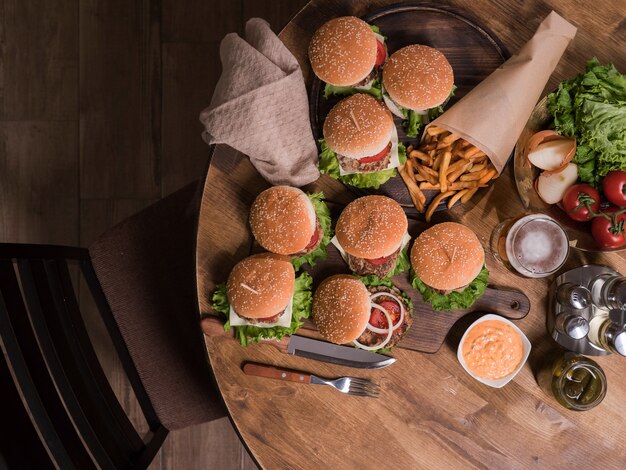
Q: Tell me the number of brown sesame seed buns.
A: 8